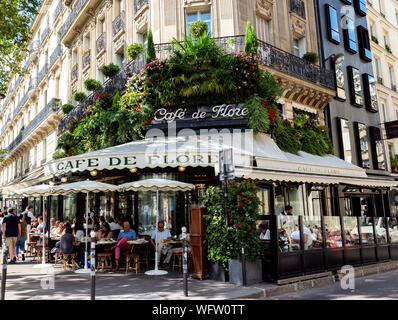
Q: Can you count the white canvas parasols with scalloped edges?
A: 3